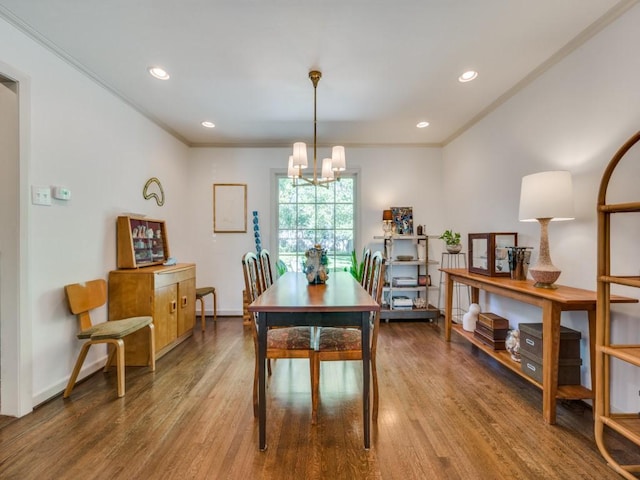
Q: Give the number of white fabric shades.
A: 5